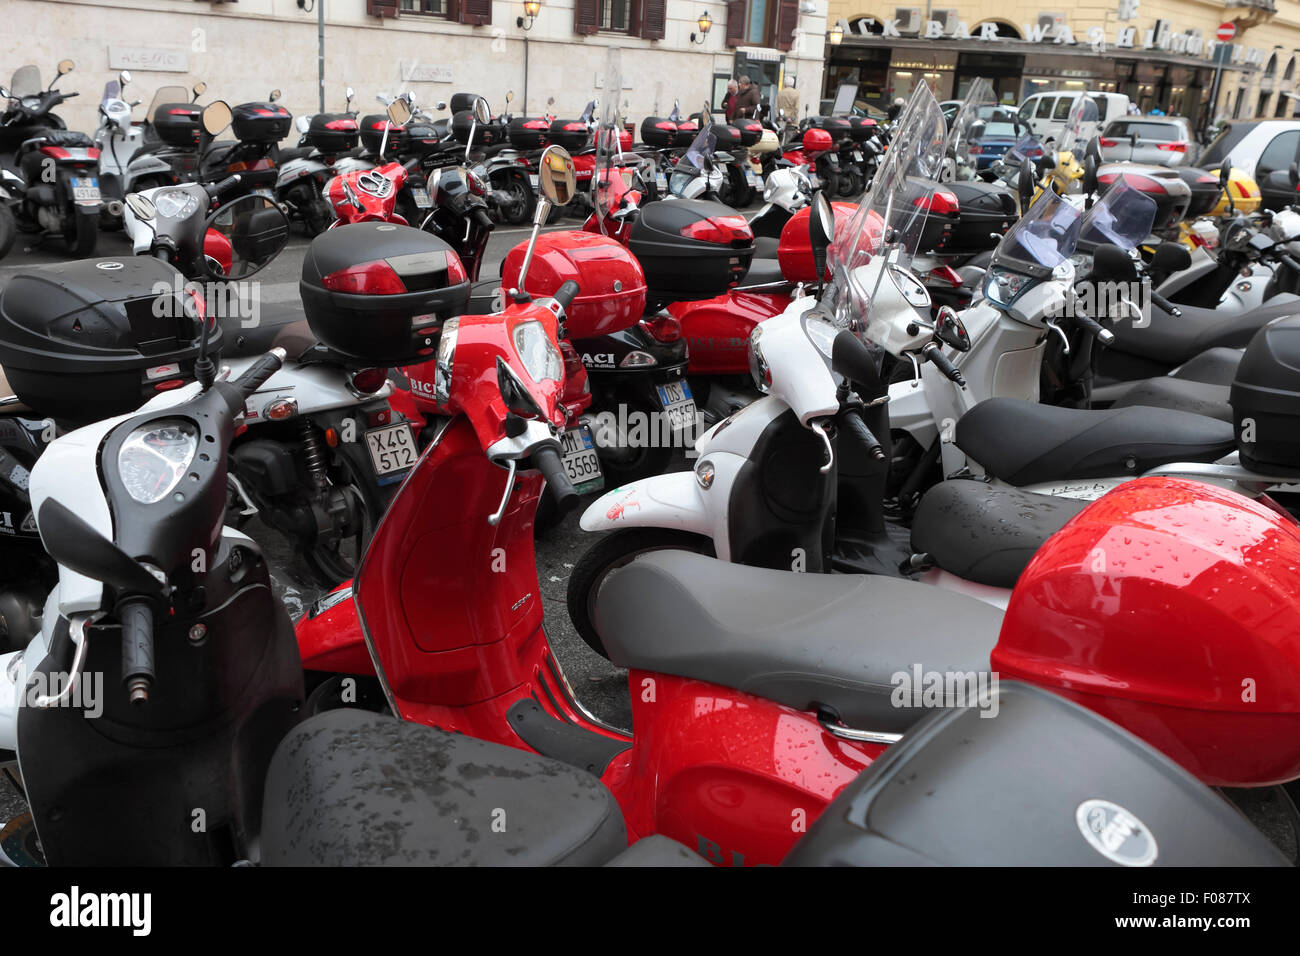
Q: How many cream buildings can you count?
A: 2